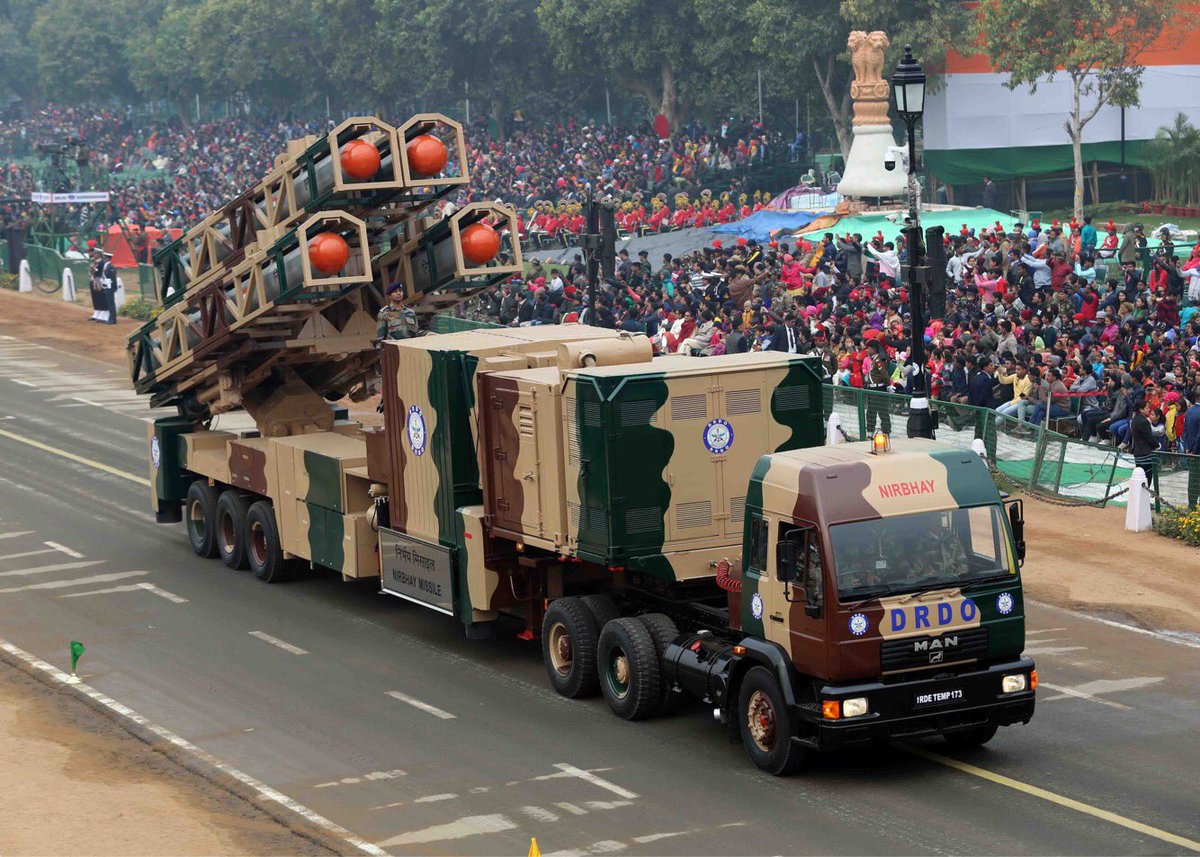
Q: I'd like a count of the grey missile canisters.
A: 4